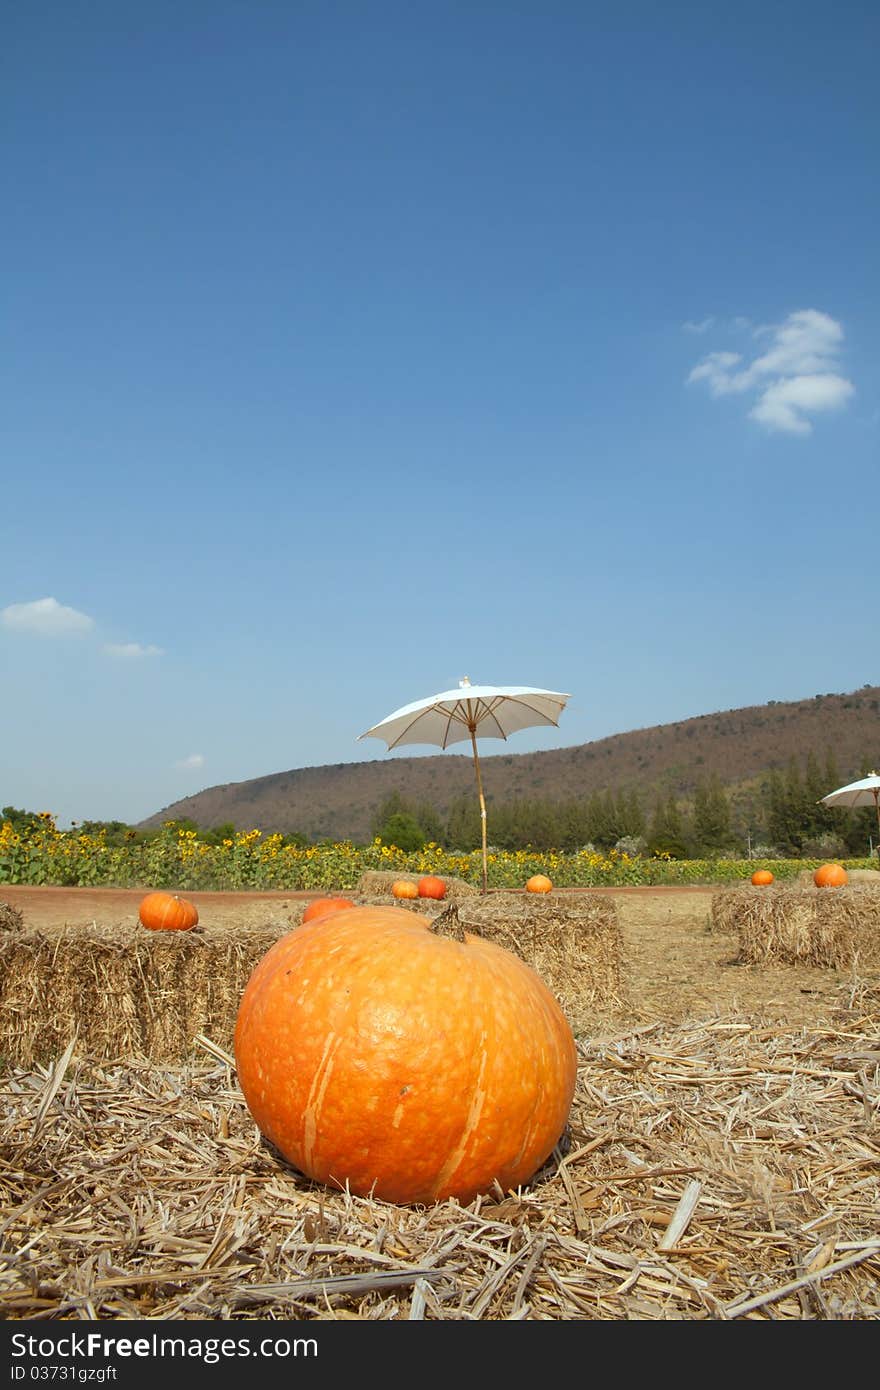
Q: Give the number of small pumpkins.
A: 7